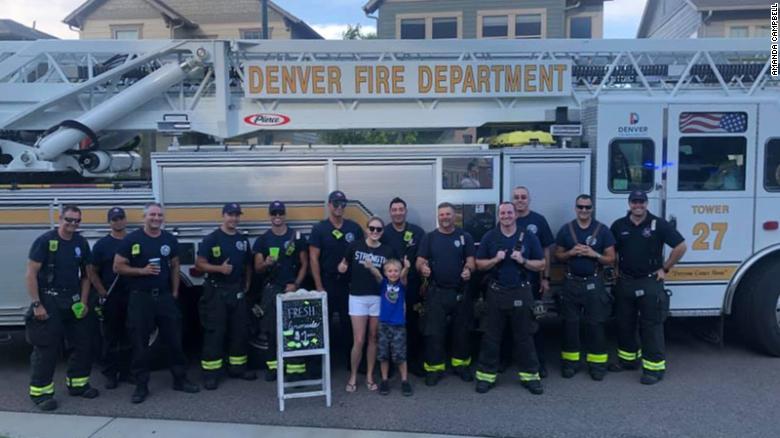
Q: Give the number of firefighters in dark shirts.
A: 12